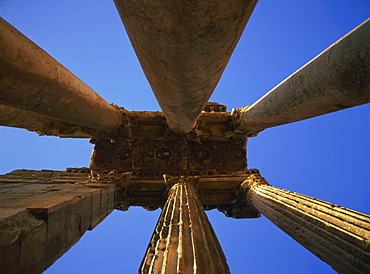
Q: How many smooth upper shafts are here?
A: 3